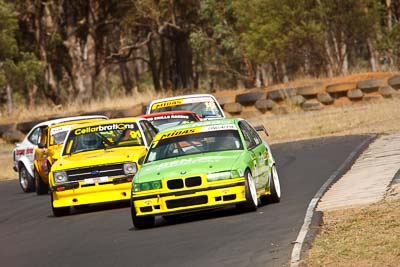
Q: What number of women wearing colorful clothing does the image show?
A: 0